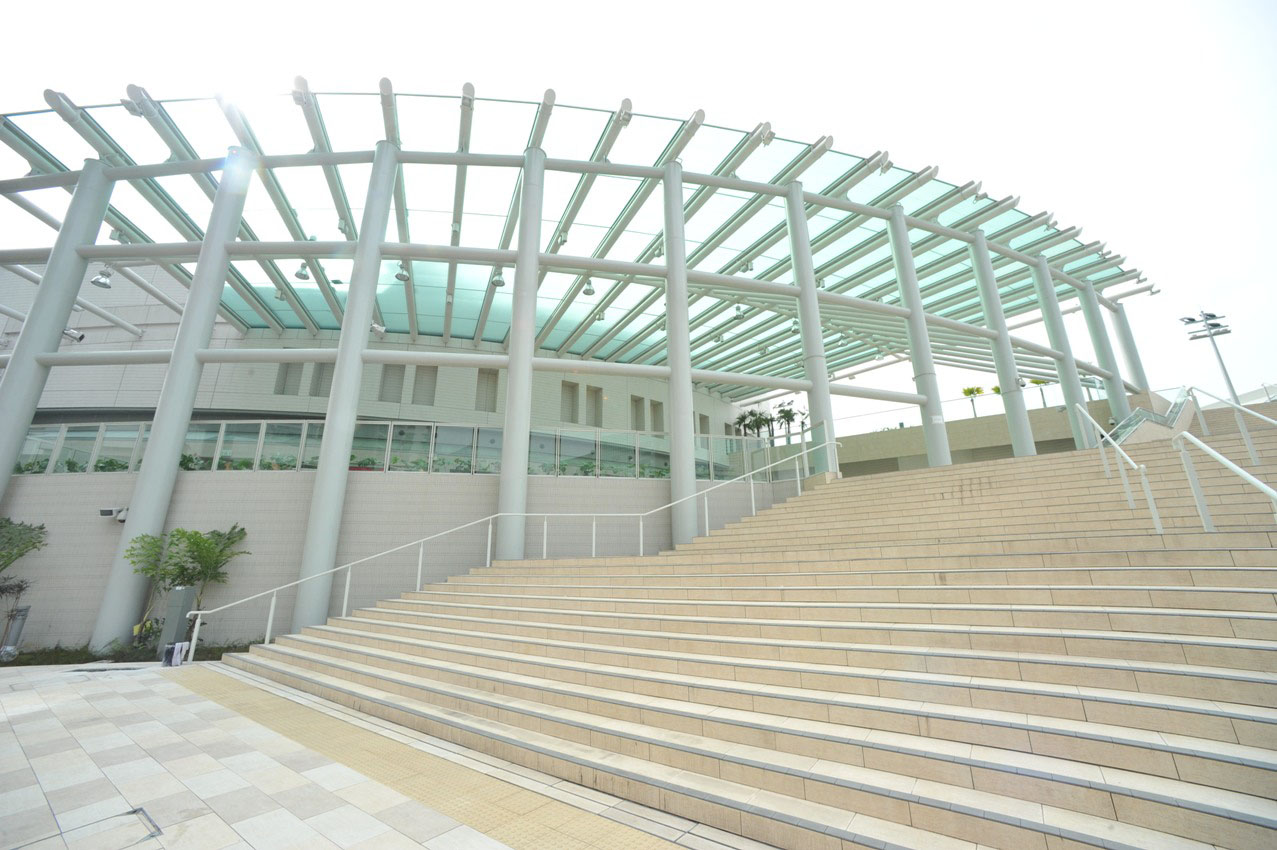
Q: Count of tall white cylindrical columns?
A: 11